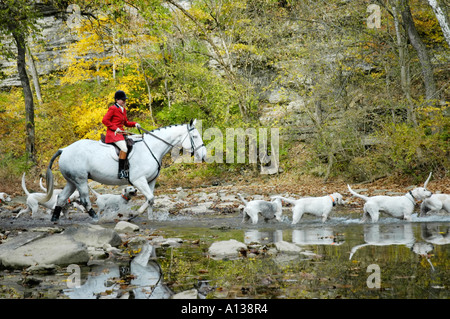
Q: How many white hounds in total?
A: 8